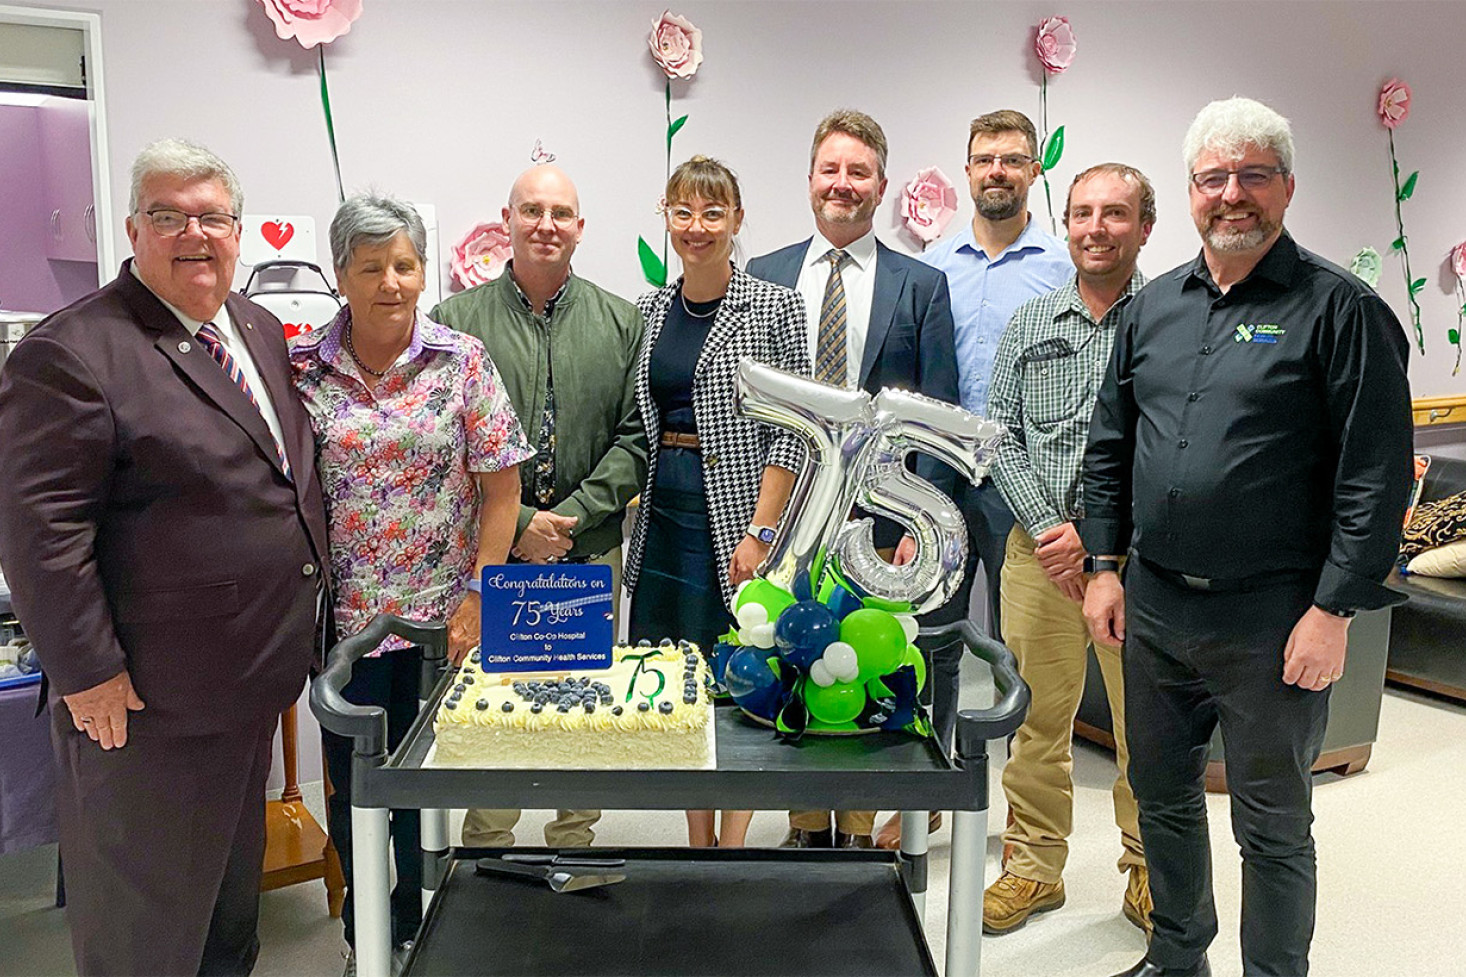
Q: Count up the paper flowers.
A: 8